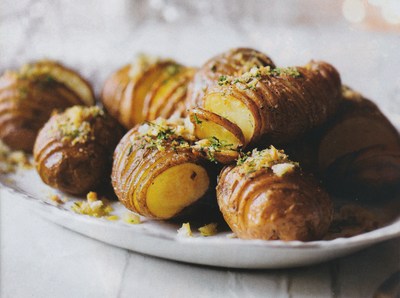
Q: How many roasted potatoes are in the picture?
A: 8